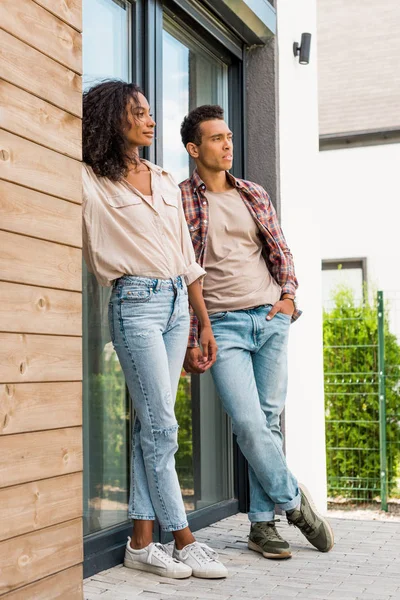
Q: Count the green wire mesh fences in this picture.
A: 1